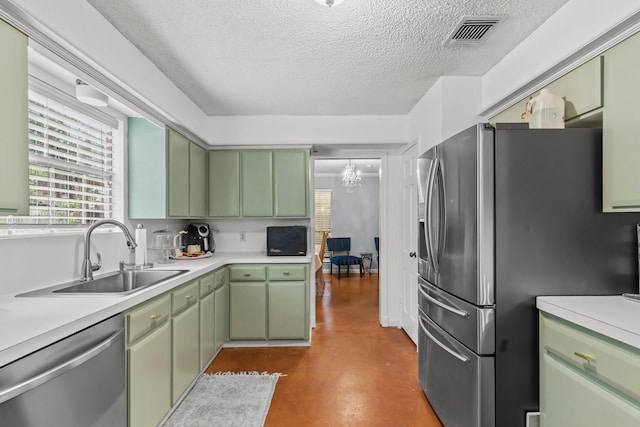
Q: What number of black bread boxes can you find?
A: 1